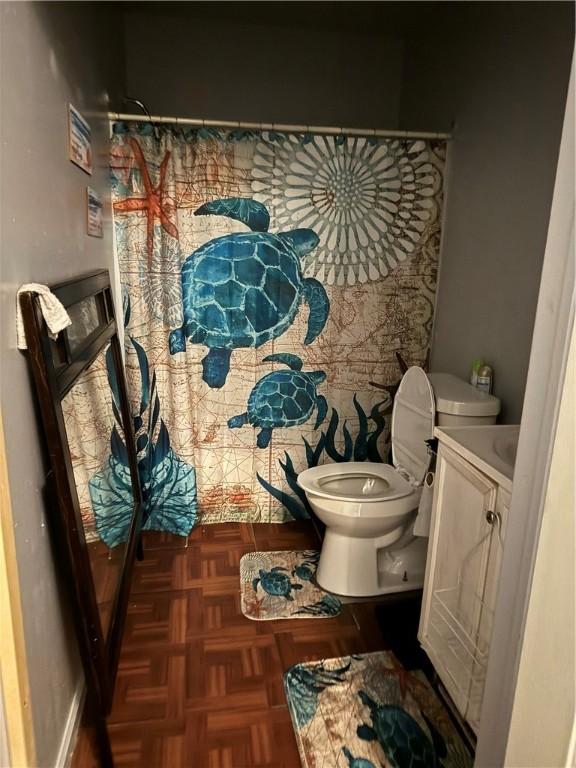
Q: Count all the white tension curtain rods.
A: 1